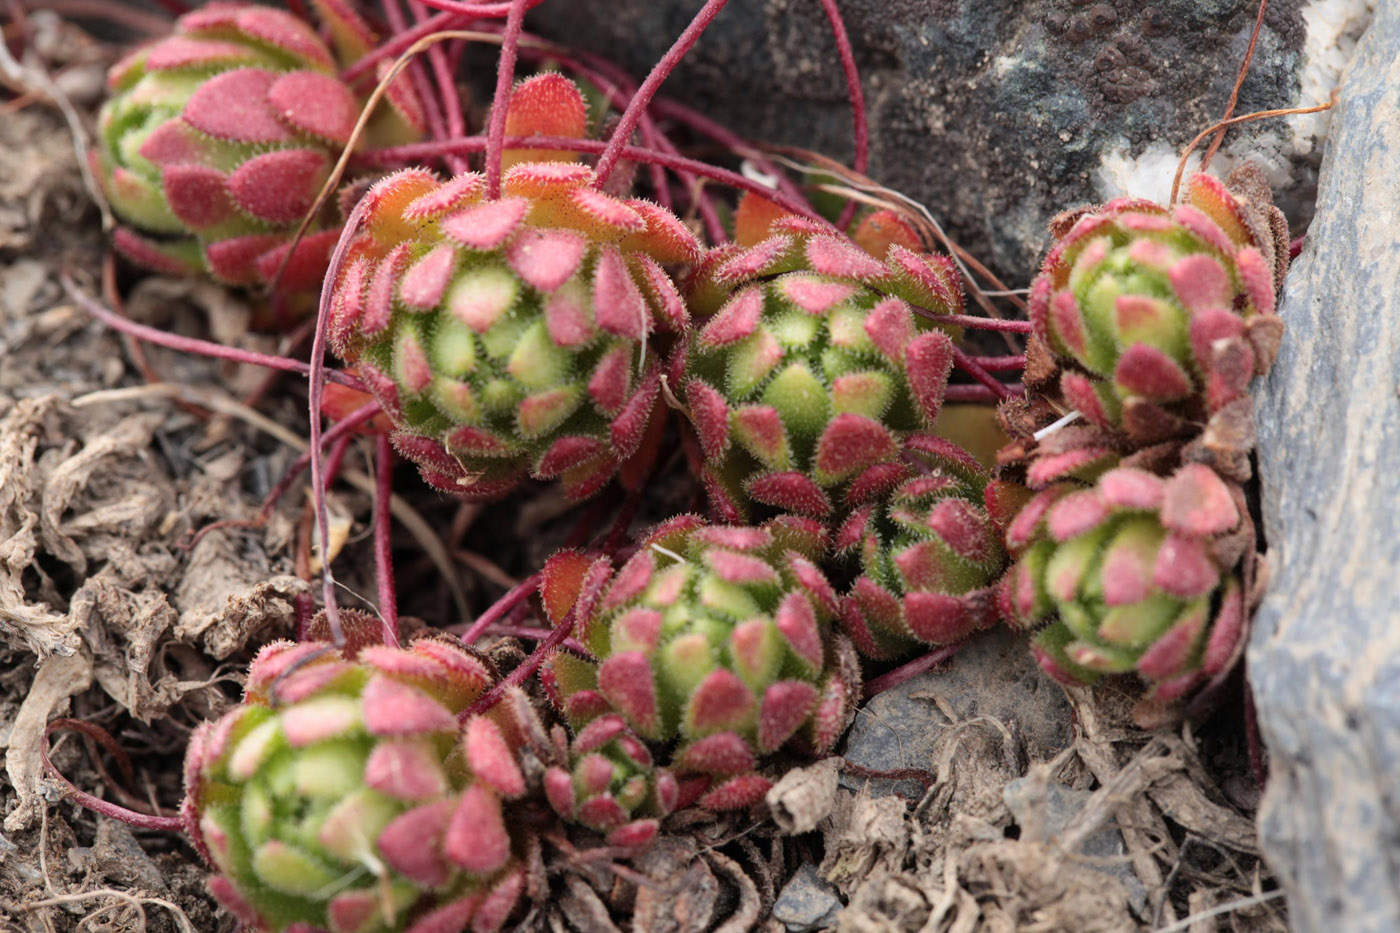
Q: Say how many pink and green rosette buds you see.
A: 9